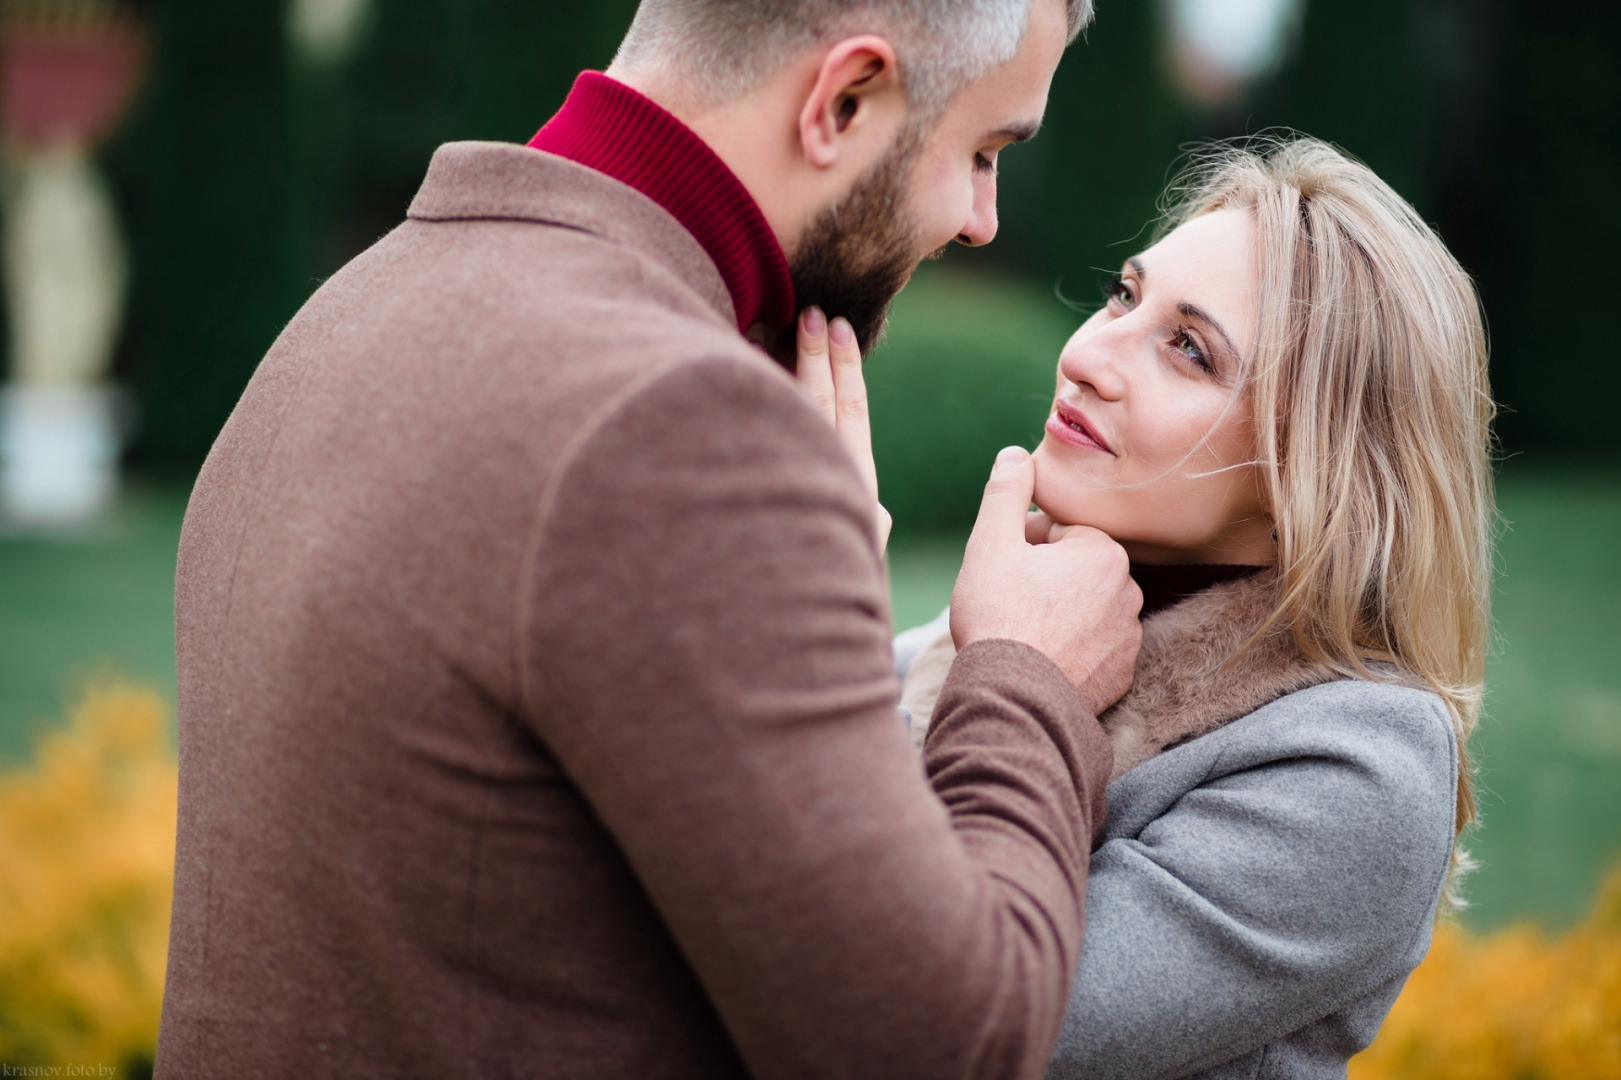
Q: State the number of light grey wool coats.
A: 1